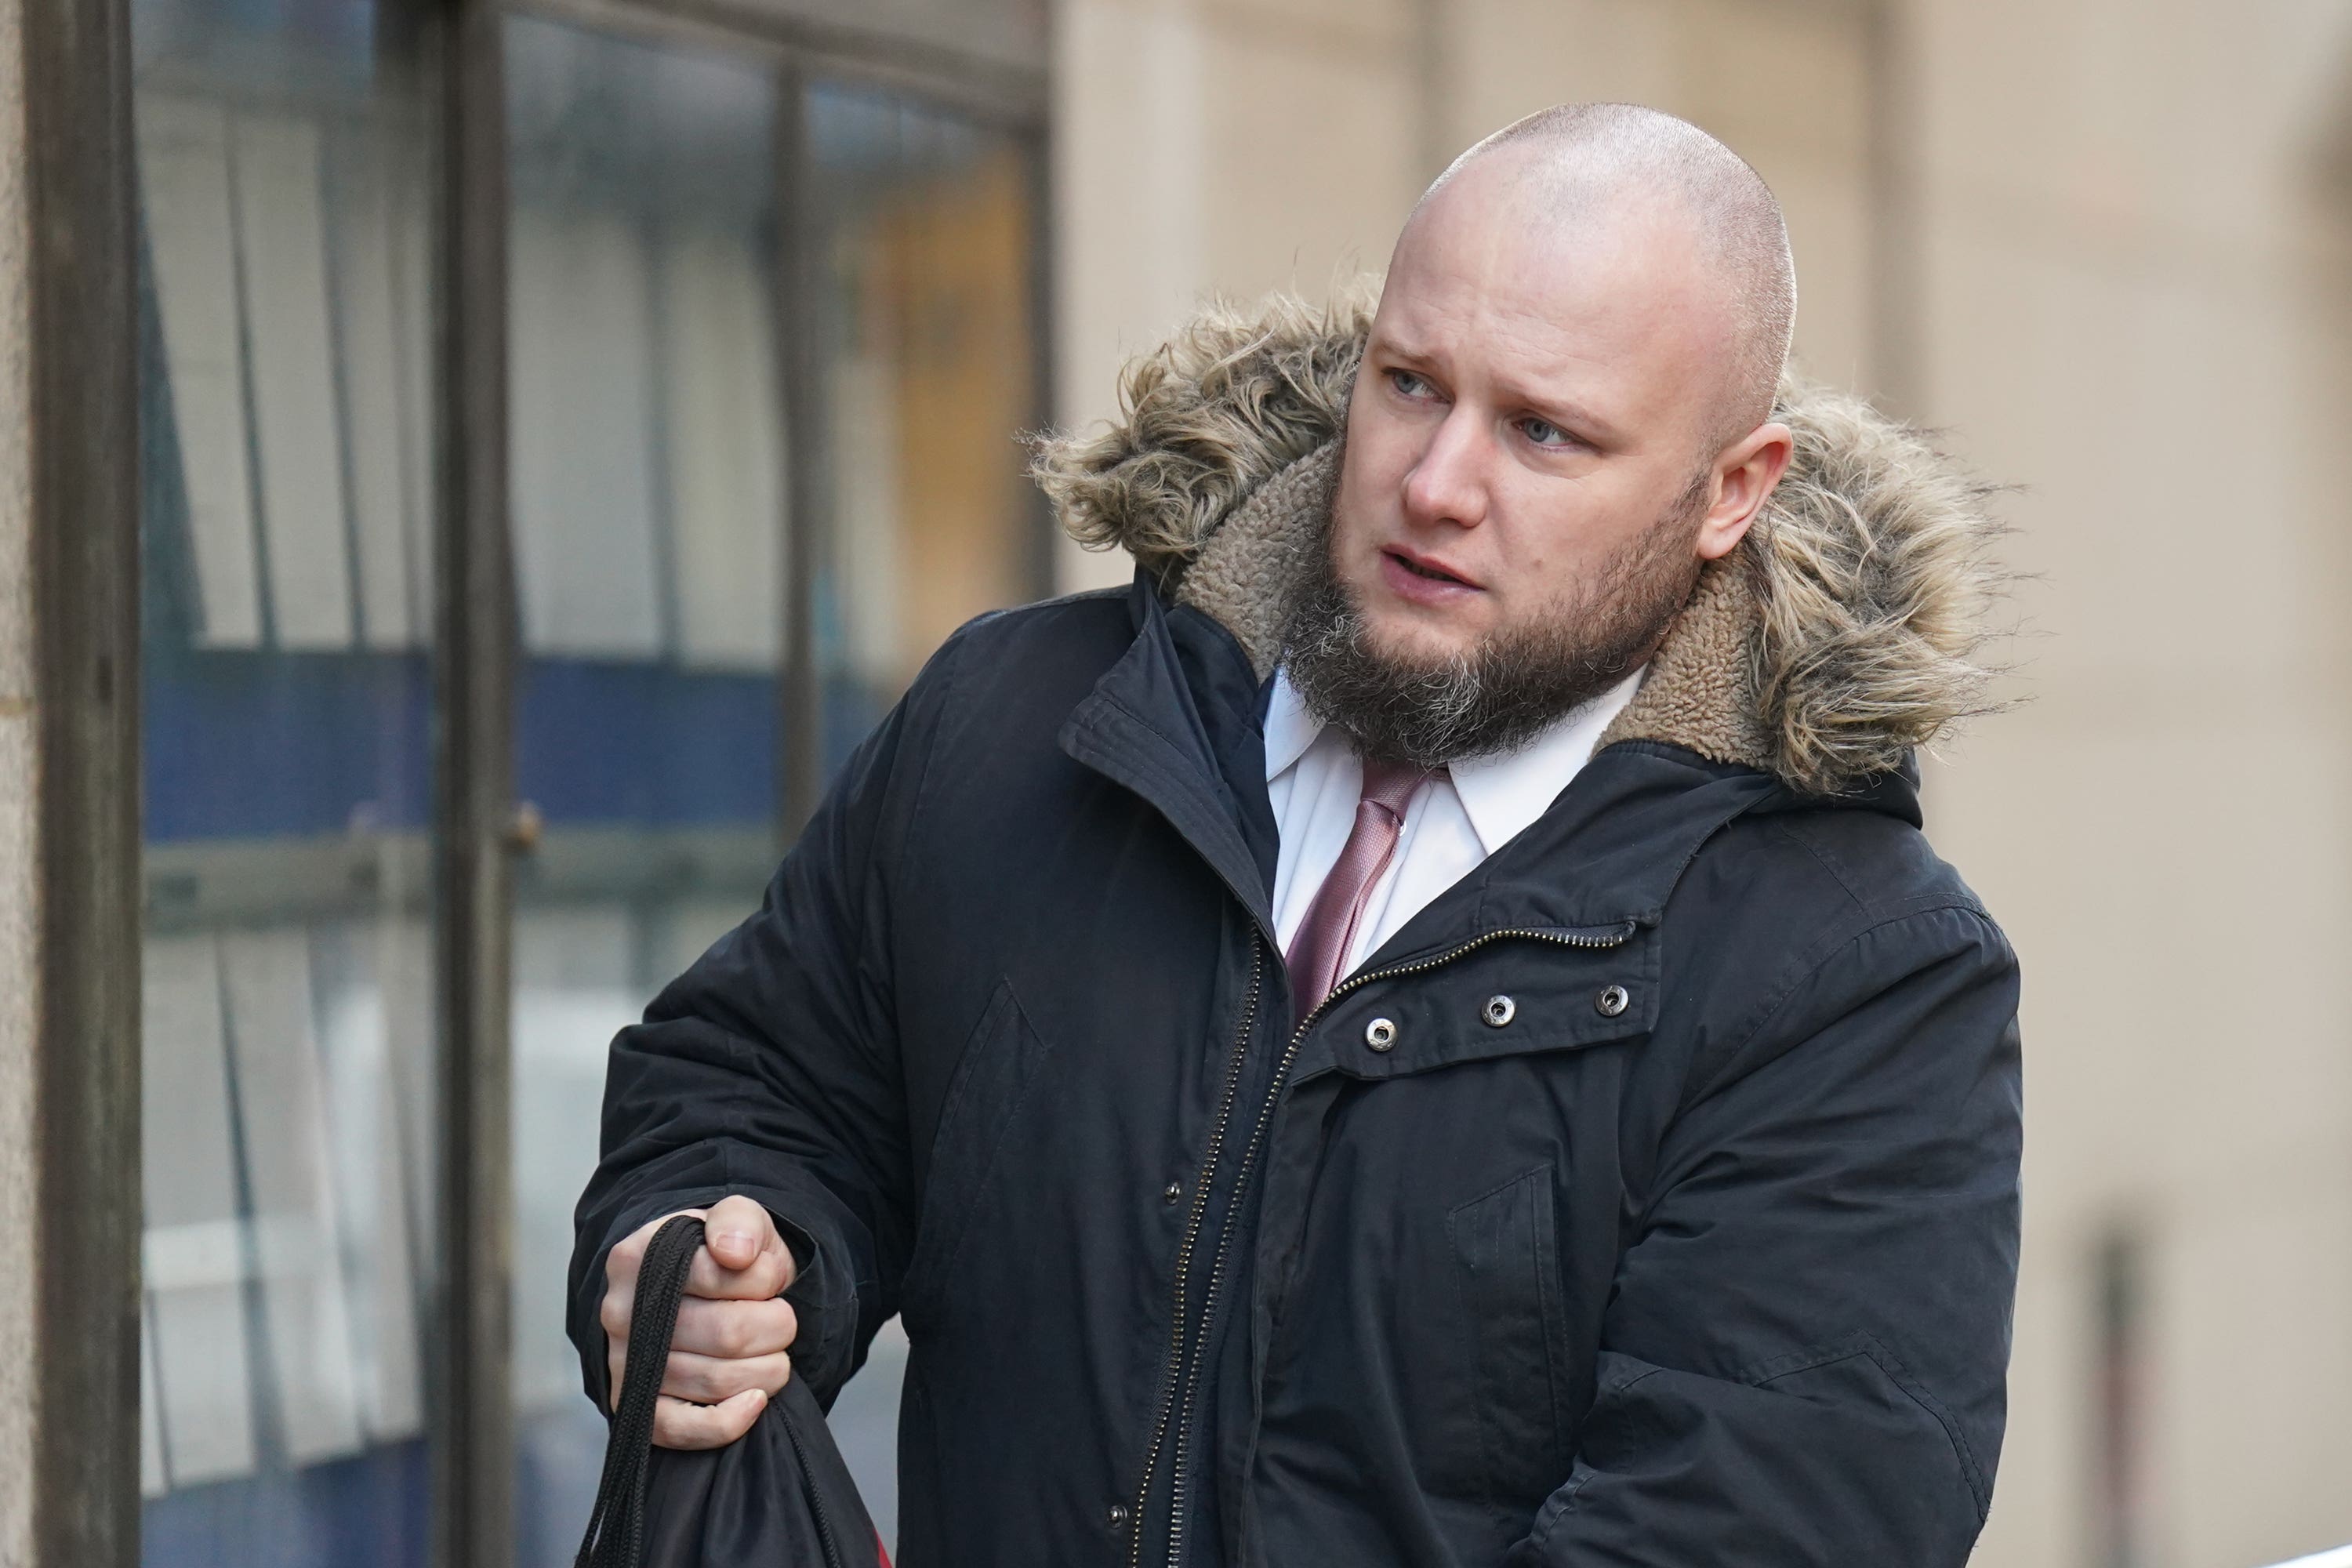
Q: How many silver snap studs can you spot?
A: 5